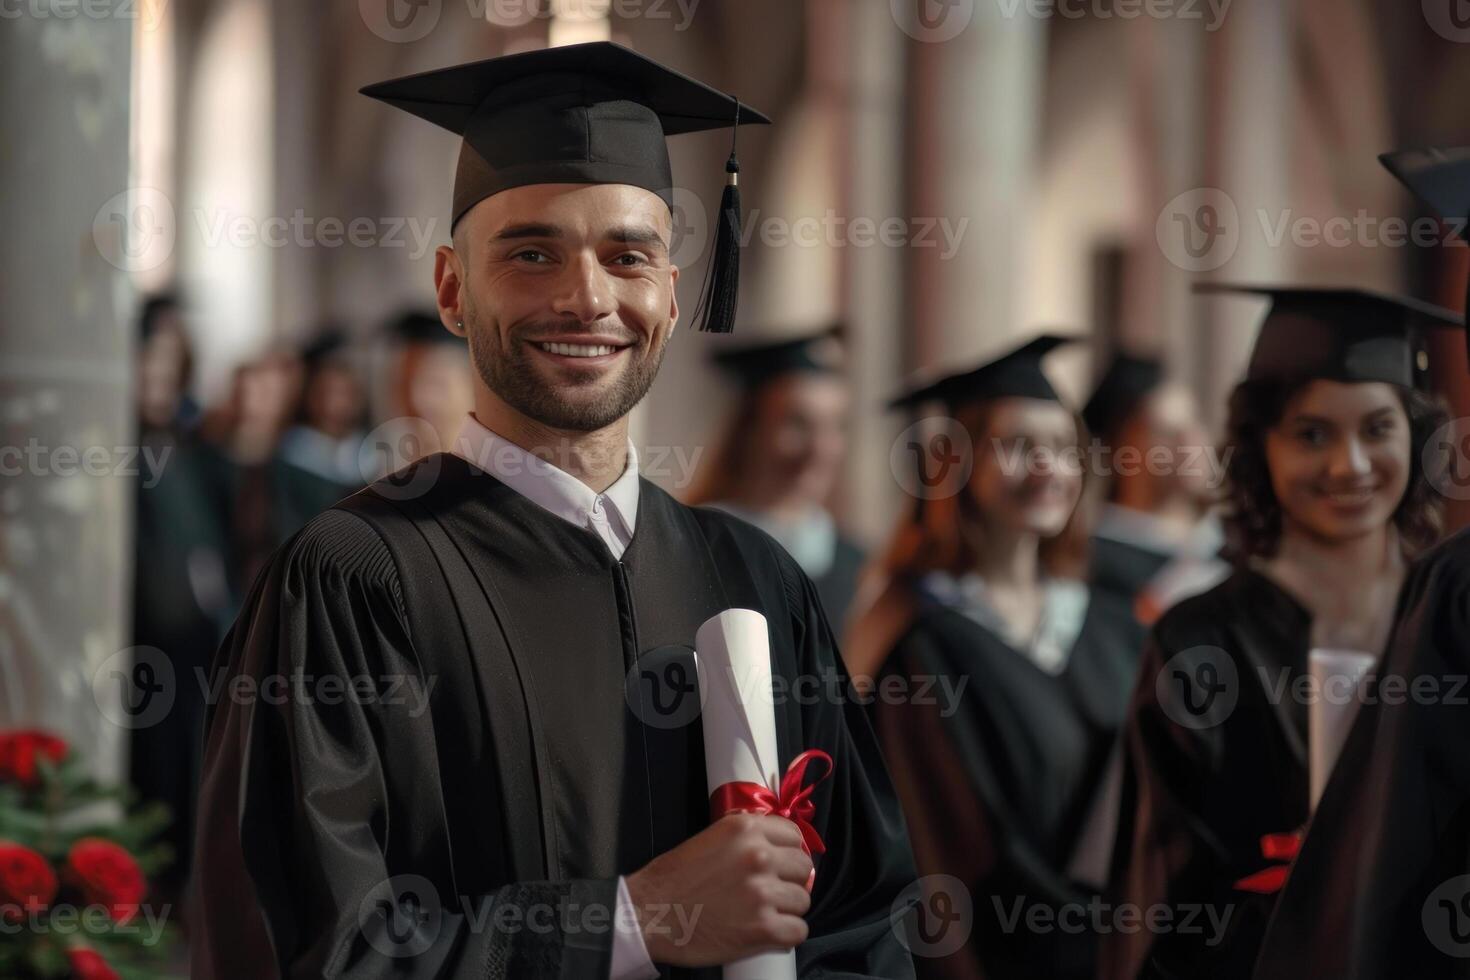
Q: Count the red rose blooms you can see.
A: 4